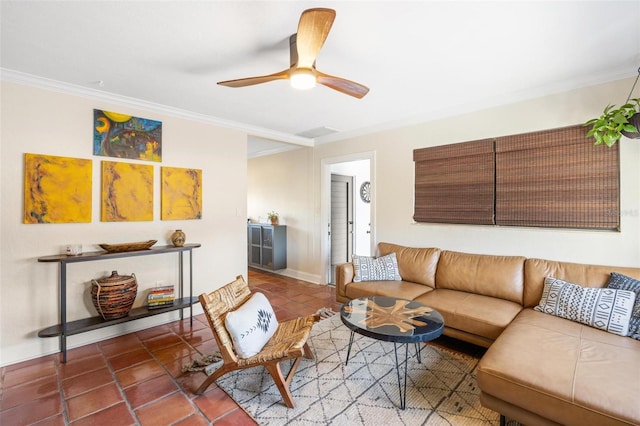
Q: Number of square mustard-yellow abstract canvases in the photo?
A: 3